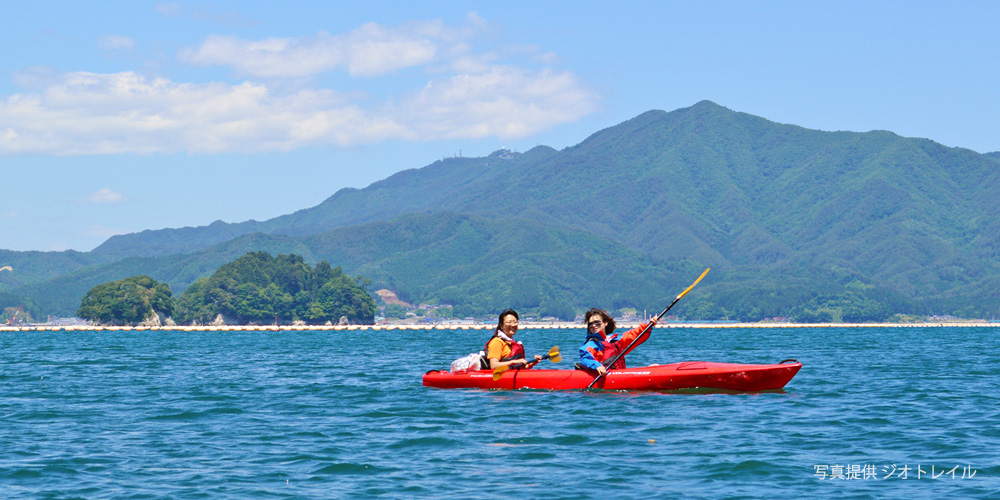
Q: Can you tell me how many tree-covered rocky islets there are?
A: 2